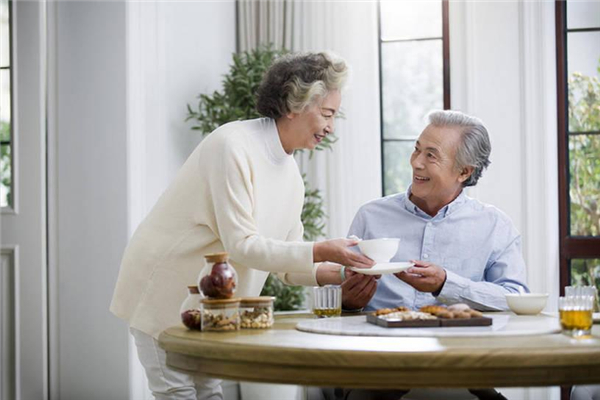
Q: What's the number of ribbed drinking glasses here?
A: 3